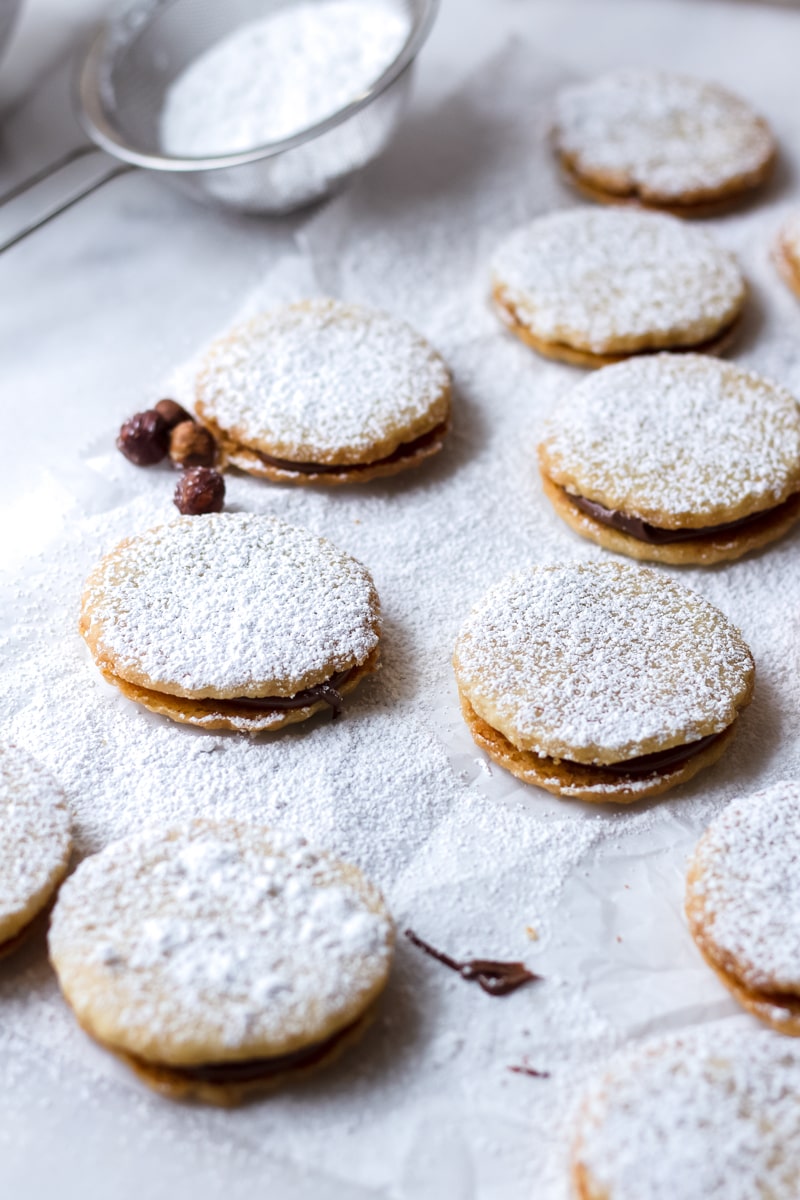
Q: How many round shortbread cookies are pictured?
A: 11